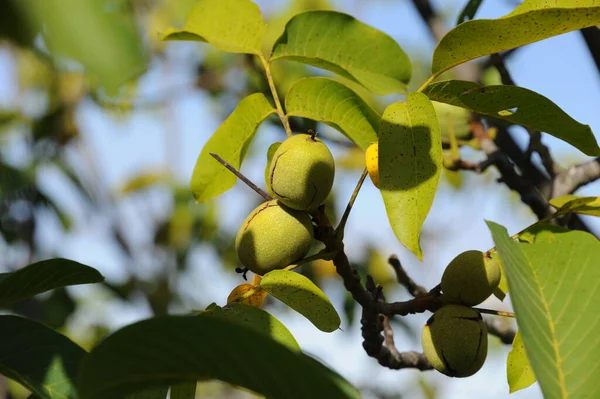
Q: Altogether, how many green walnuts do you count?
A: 4